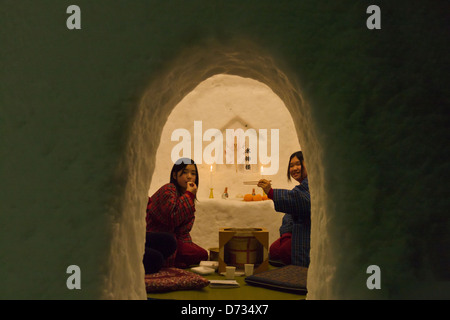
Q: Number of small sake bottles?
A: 2